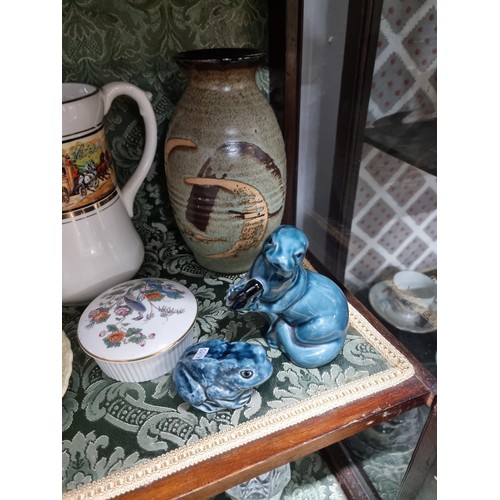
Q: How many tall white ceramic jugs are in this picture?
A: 1